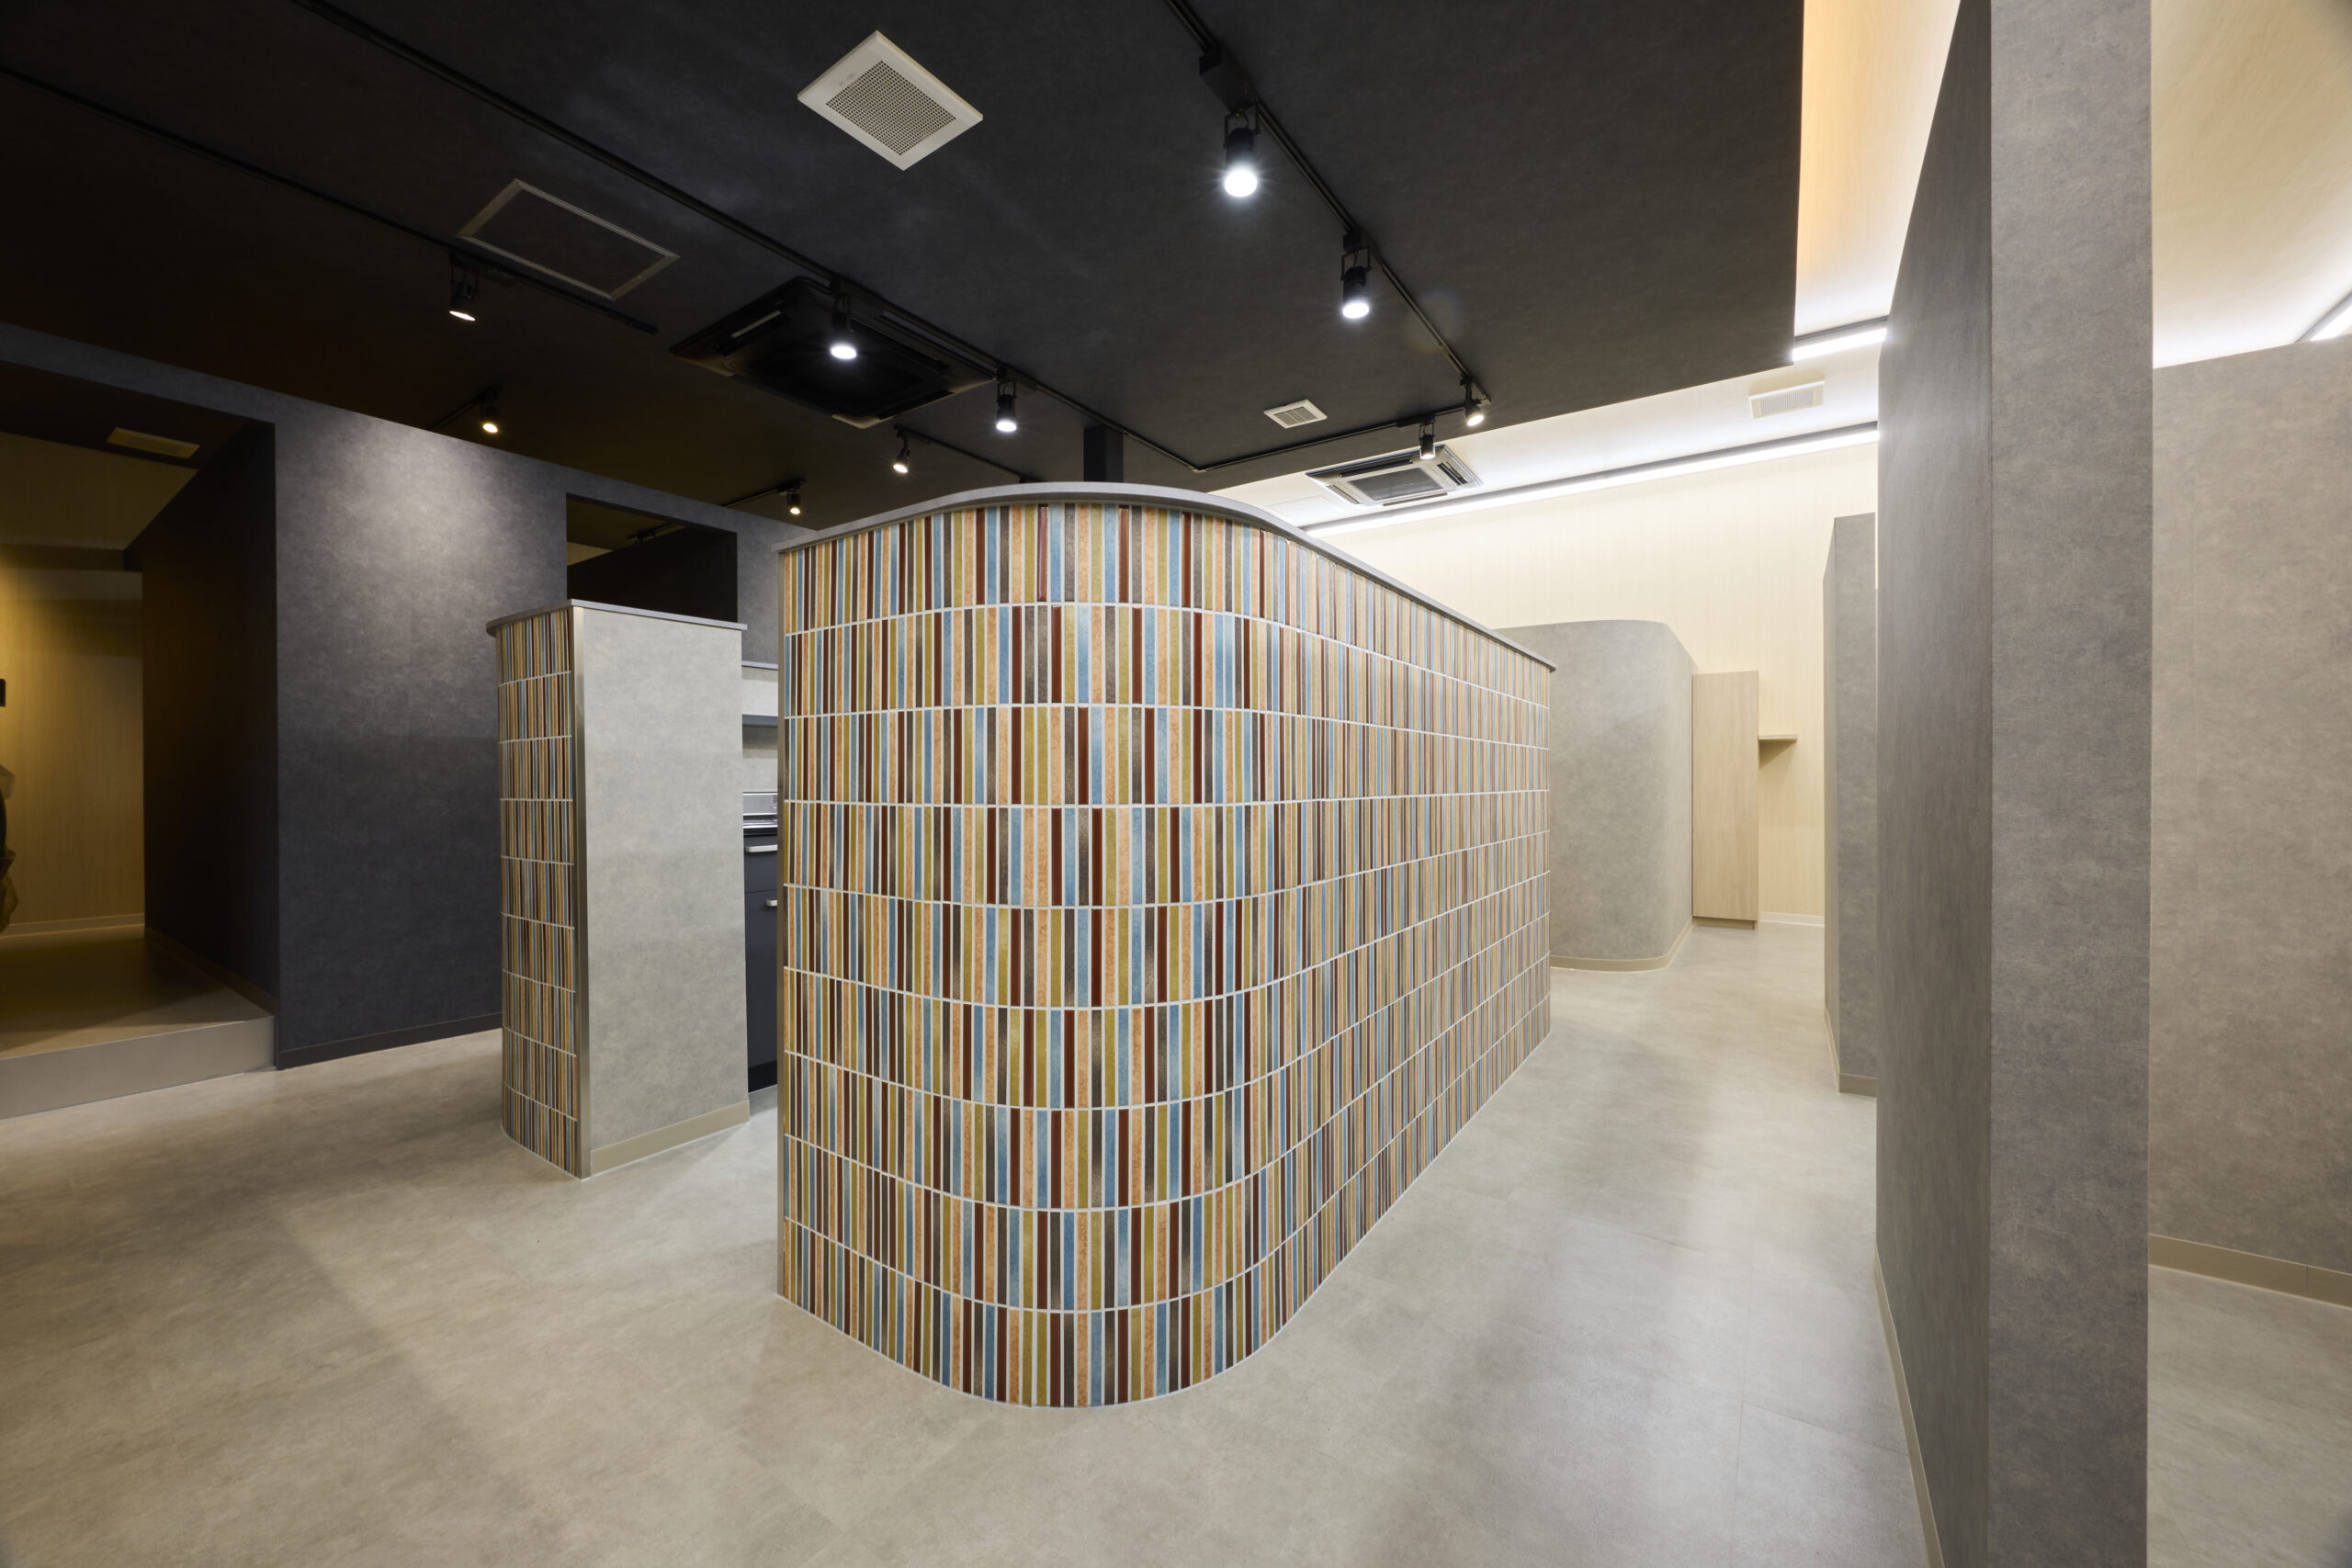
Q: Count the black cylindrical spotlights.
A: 10